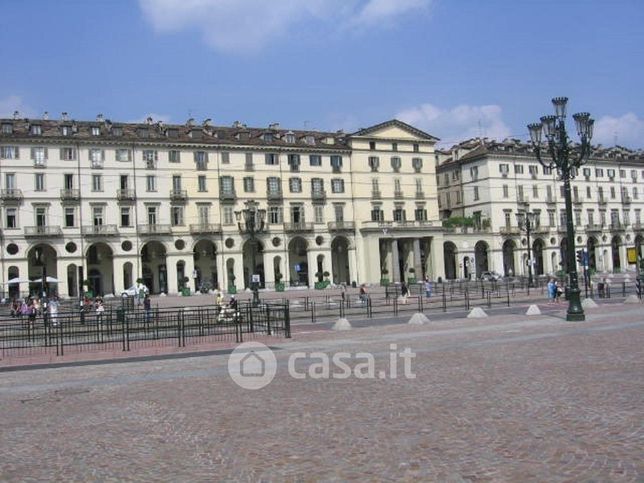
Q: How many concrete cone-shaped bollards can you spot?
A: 6